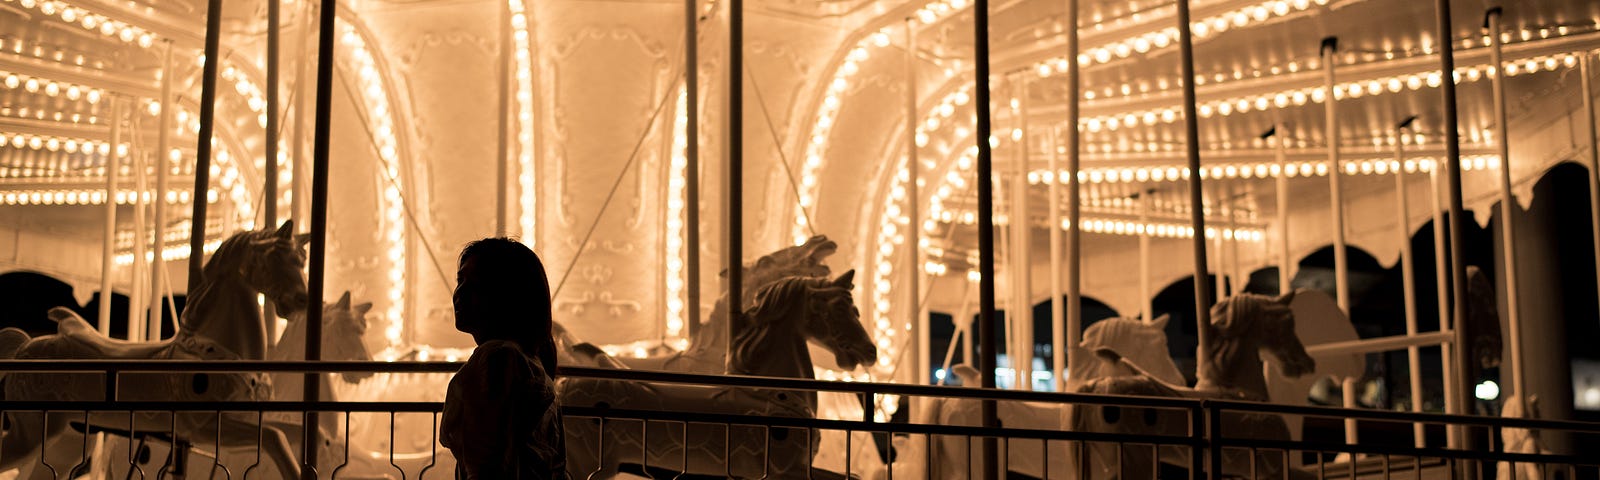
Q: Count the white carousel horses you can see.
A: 6